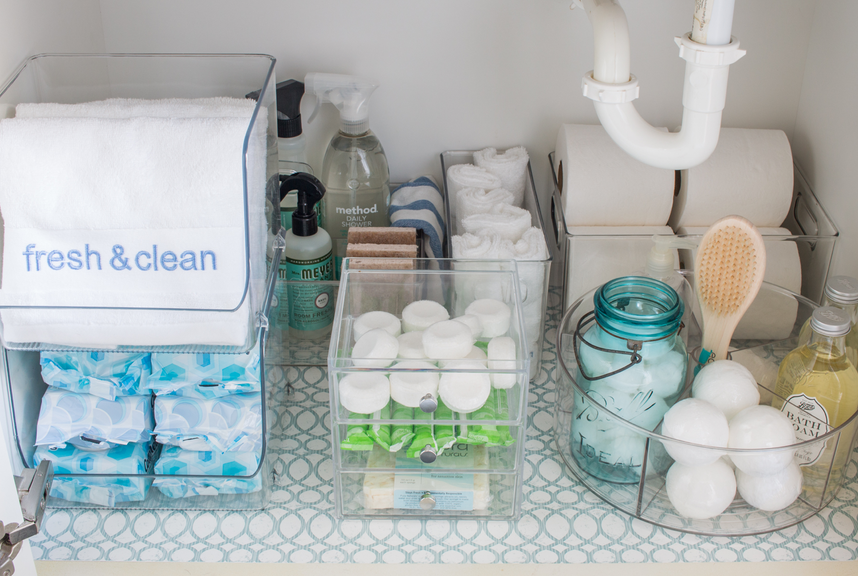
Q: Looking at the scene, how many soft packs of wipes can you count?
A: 6